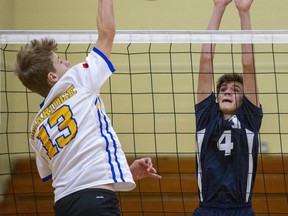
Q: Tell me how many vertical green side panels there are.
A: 0